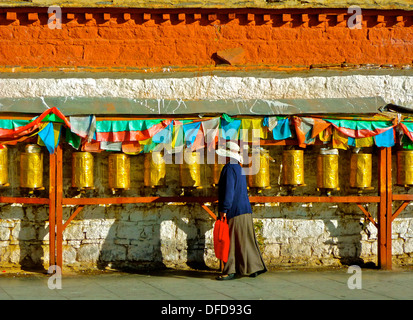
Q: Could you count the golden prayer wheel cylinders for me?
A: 12